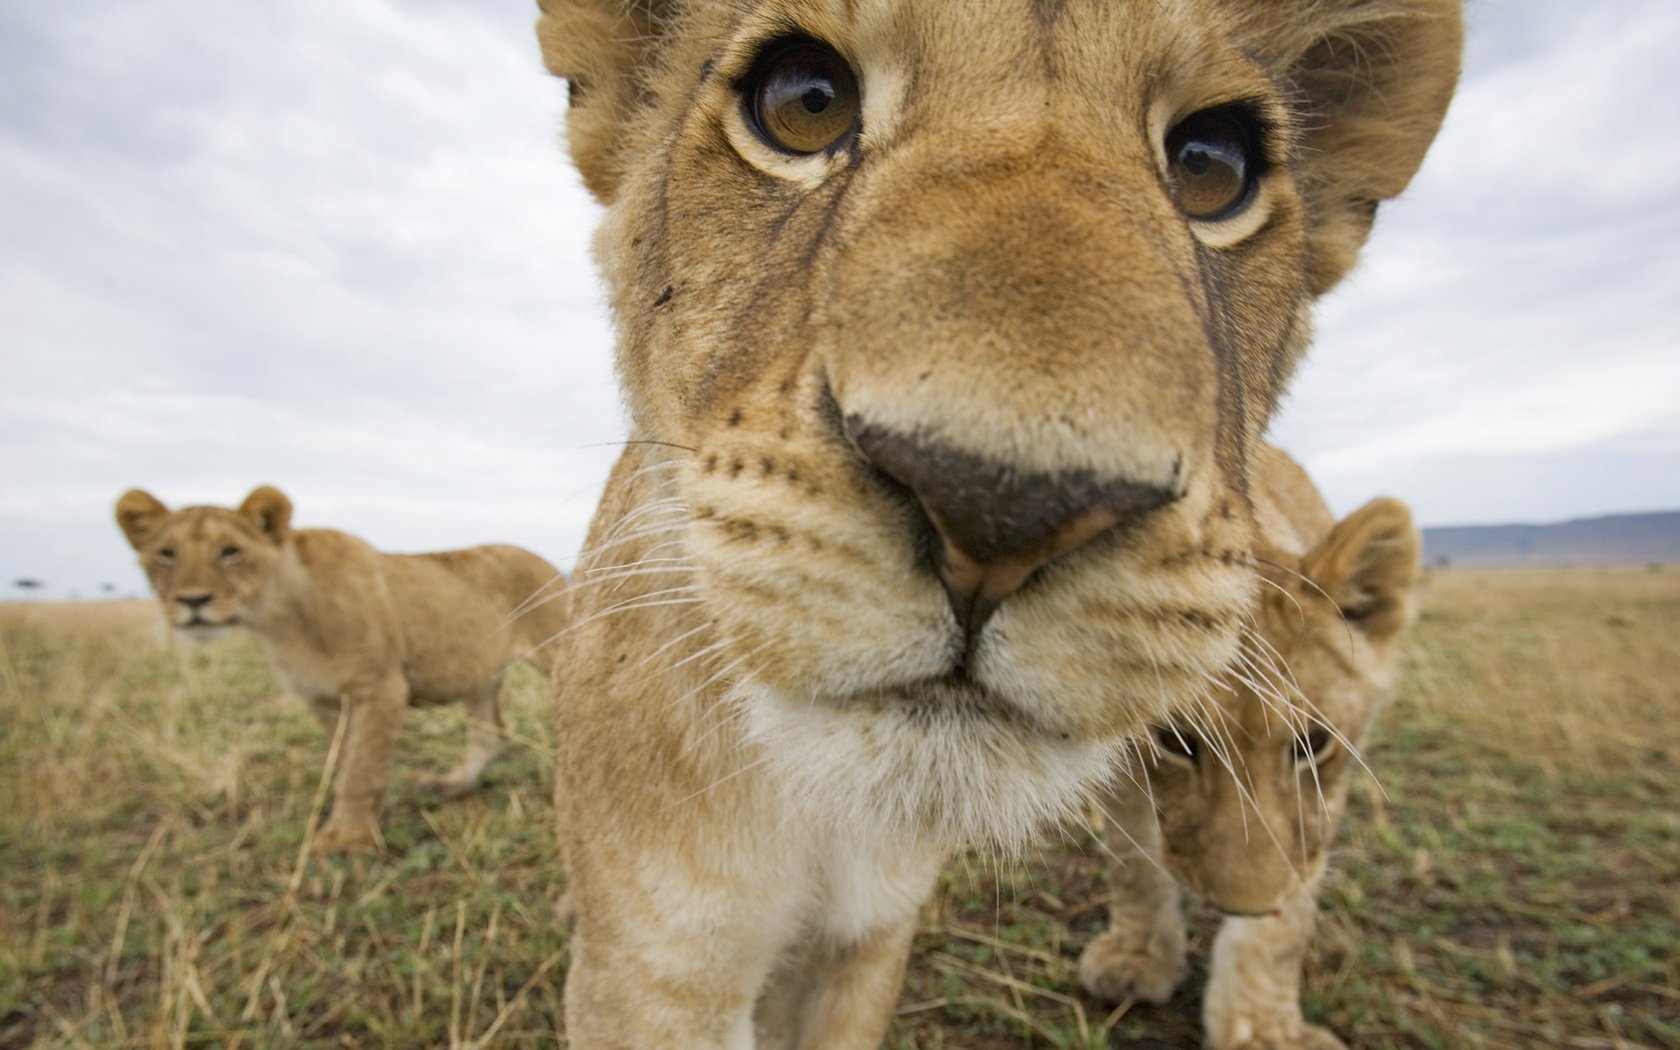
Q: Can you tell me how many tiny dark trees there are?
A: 2